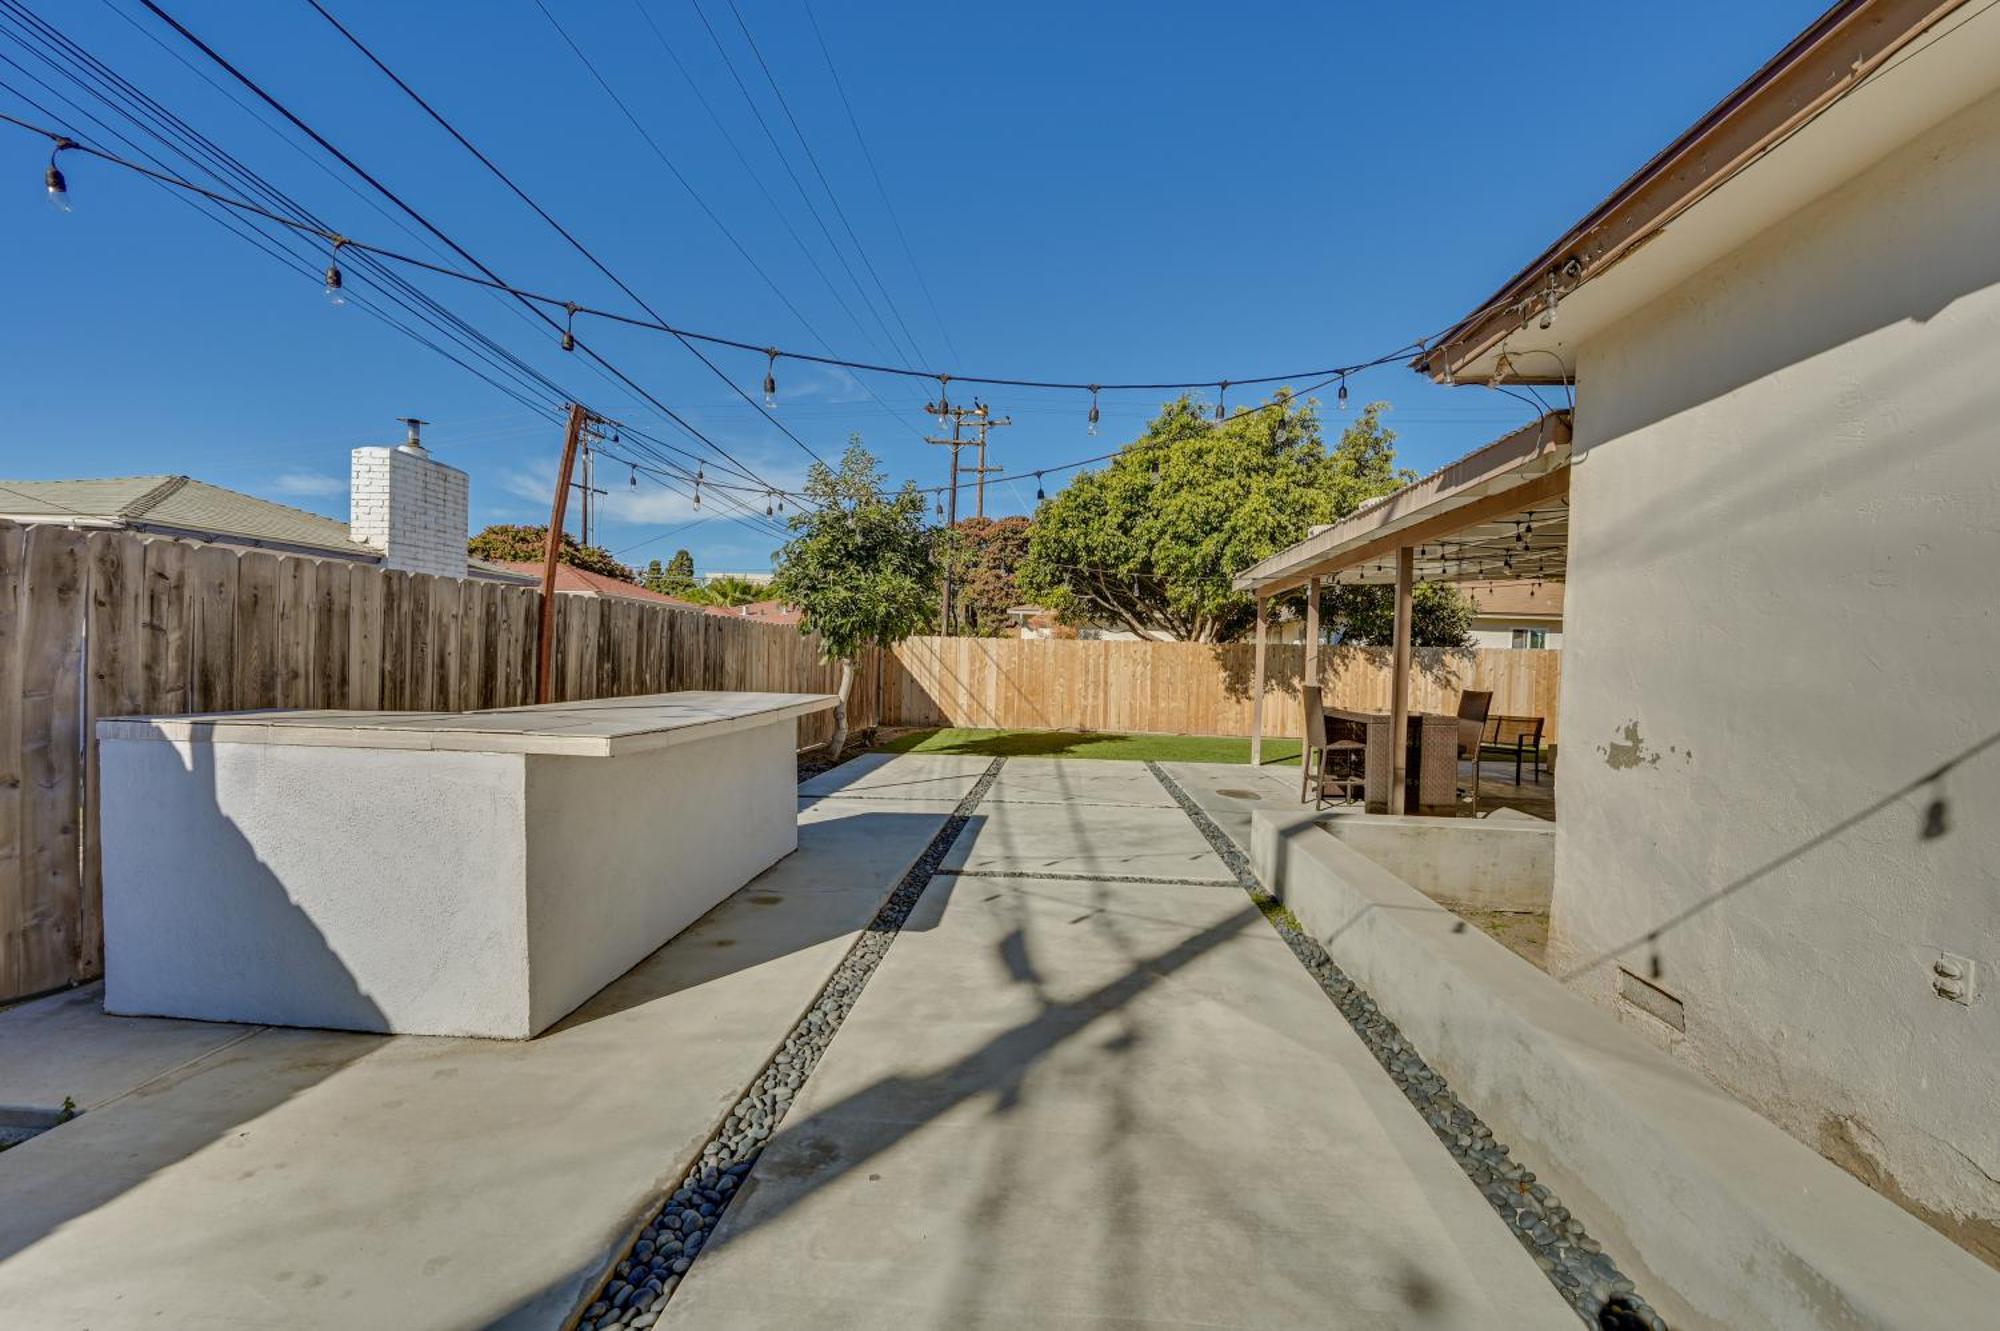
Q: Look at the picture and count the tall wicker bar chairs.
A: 2